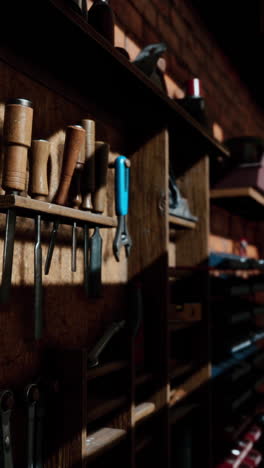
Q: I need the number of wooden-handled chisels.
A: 6